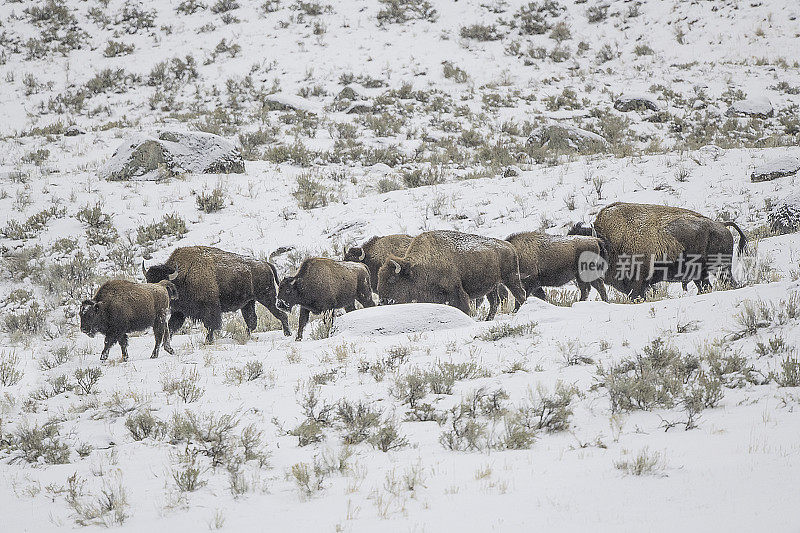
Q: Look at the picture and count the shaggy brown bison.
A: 7